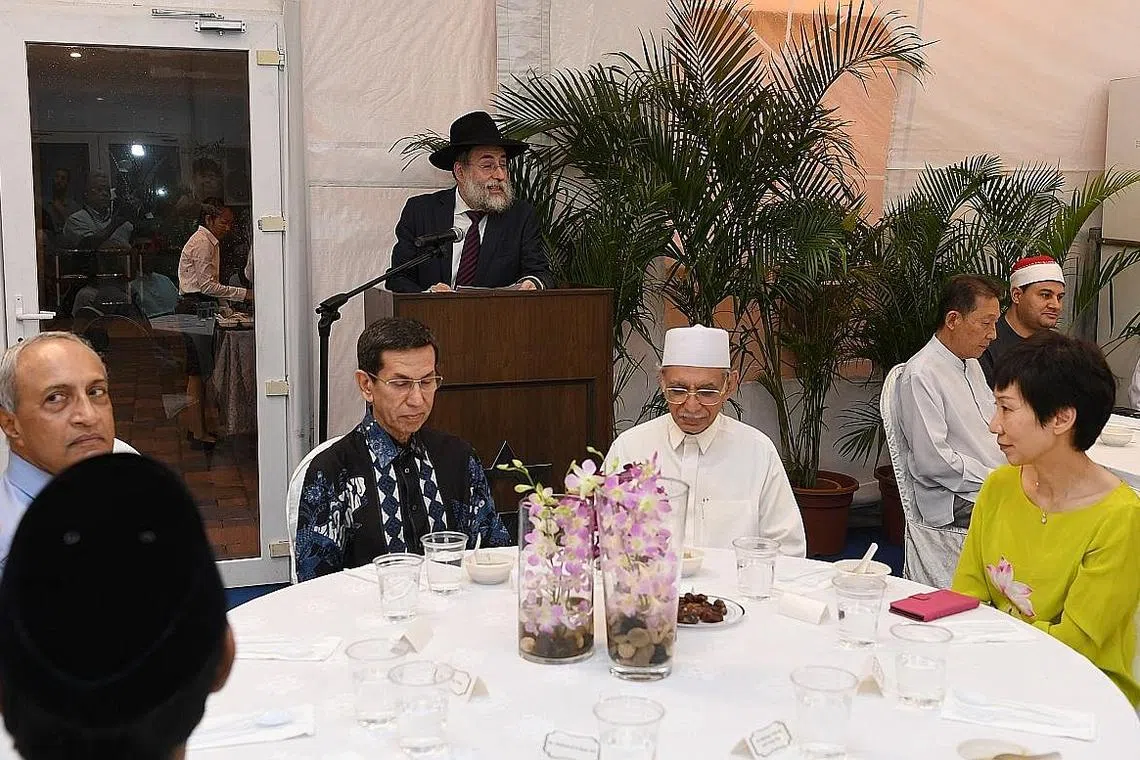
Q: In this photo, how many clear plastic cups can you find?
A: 9